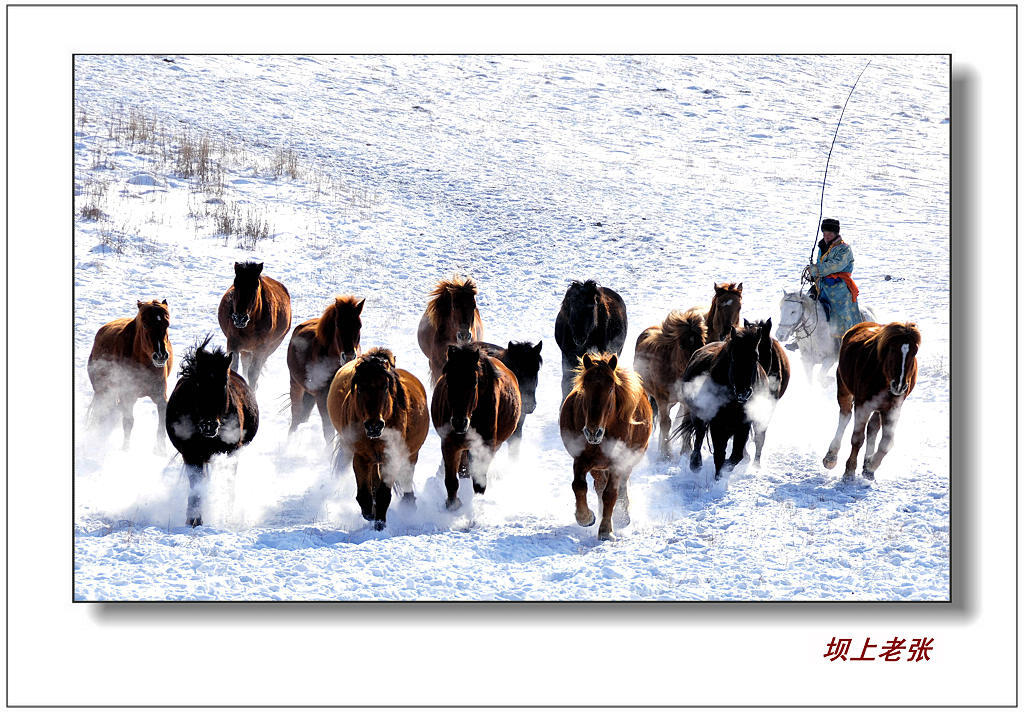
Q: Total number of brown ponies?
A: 10